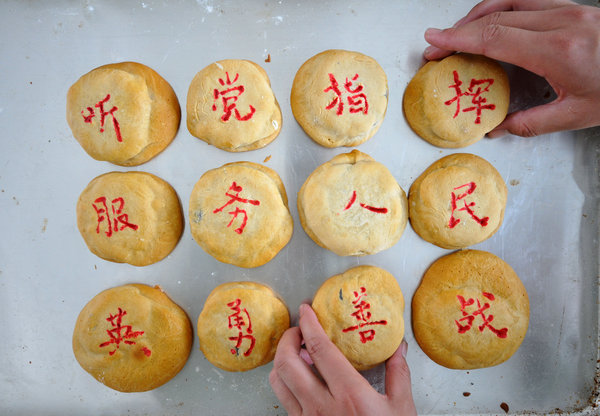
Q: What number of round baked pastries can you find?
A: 12